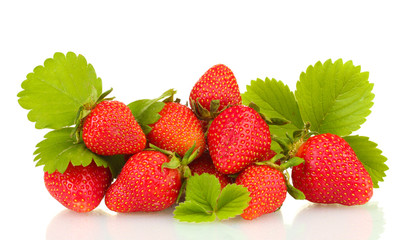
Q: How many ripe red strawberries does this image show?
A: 9